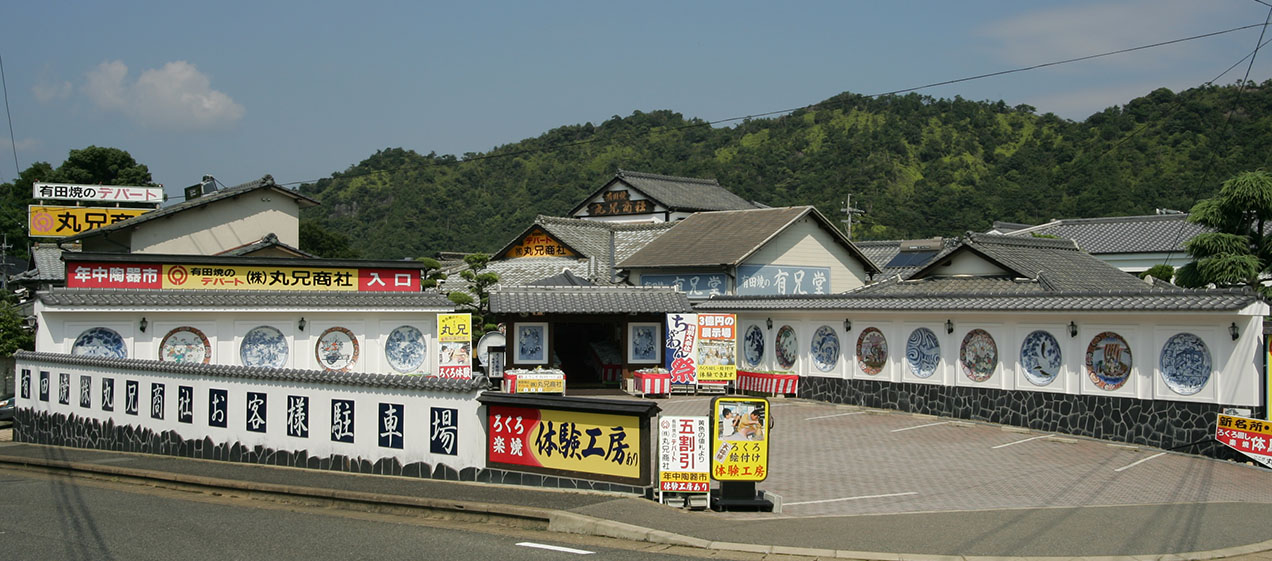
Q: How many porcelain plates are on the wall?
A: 14